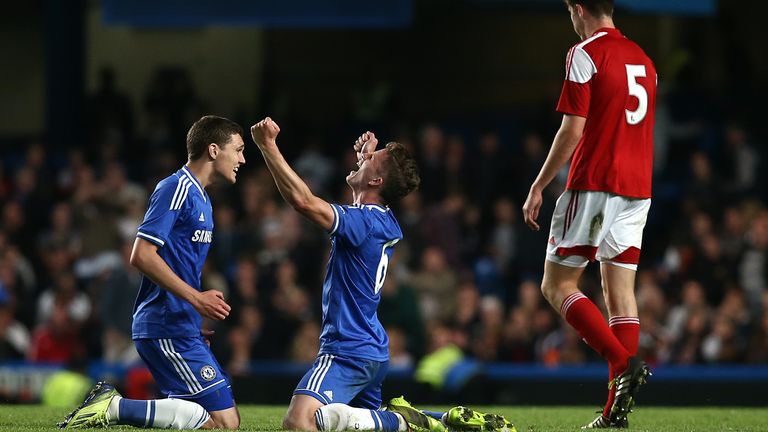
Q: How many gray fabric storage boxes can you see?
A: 0